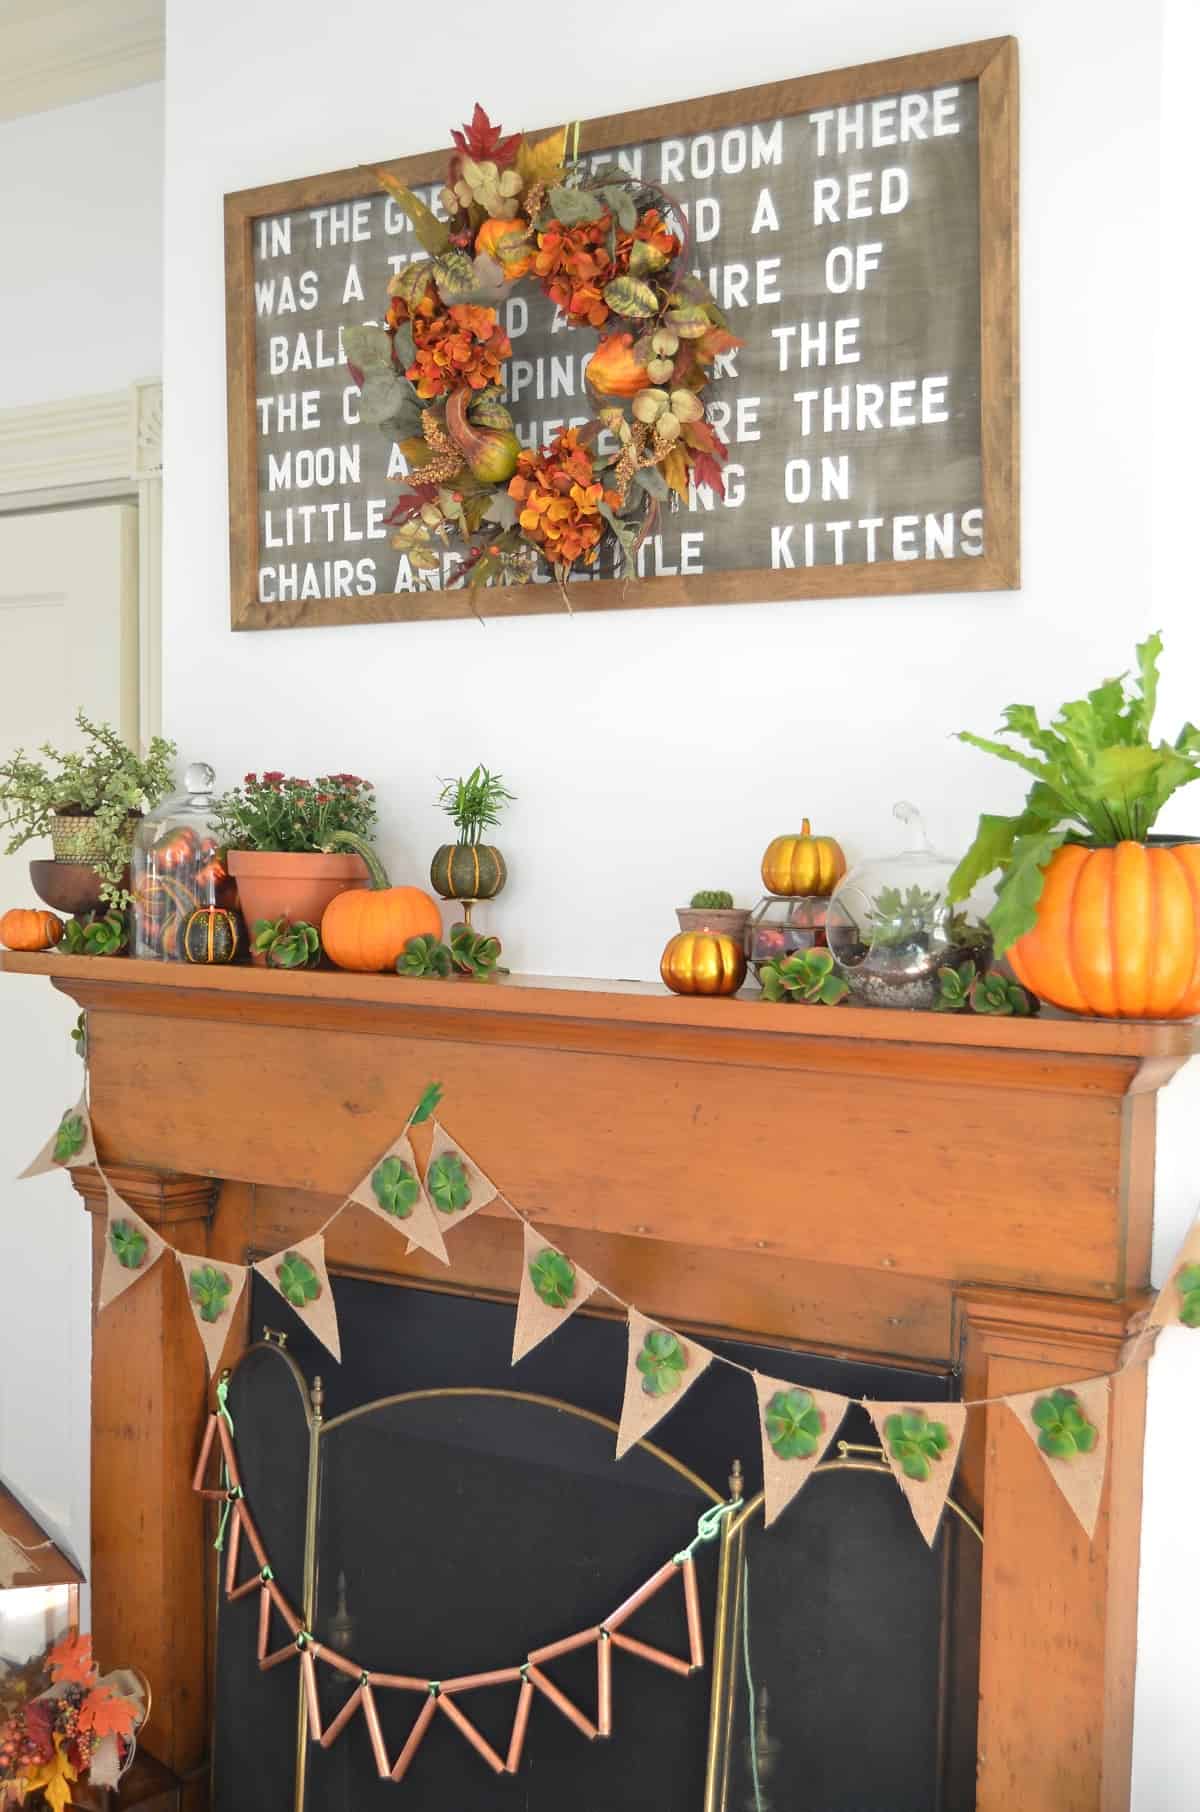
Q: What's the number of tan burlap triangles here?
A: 12